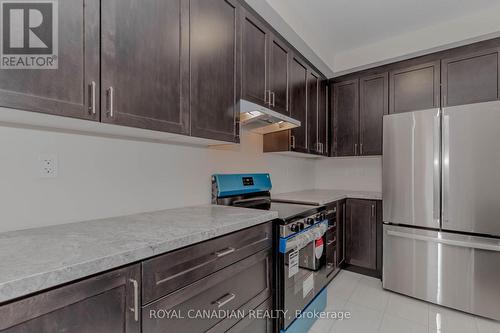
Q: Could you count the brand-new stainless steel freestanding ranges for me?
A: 1